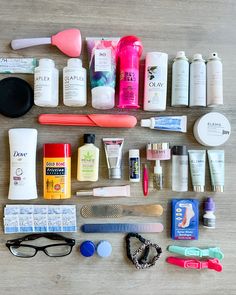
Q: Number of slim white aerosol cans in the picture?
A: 3